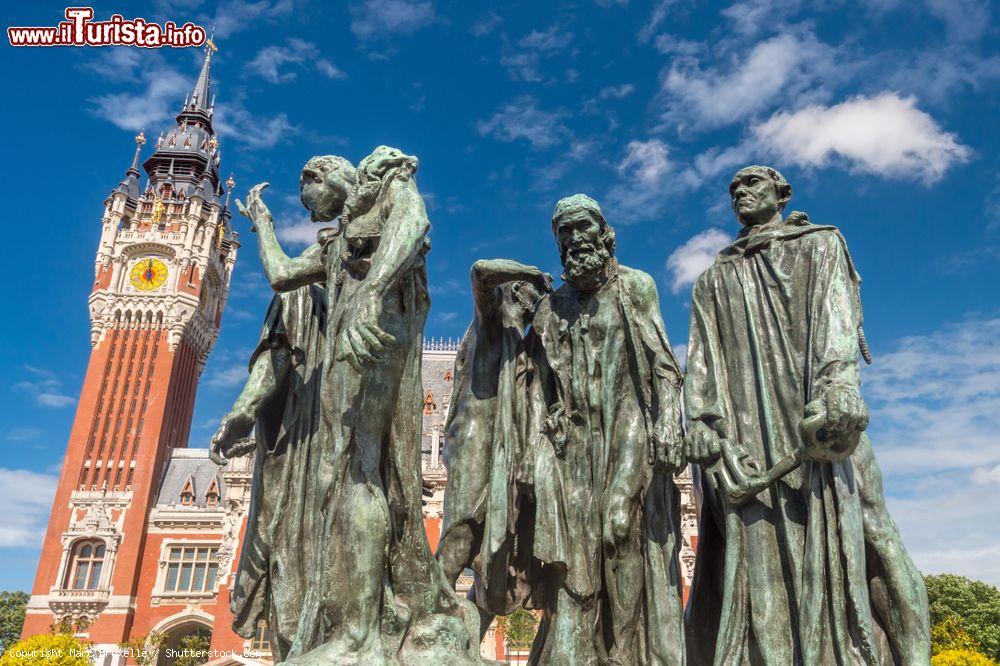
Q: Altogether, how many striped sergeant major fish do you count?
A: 0